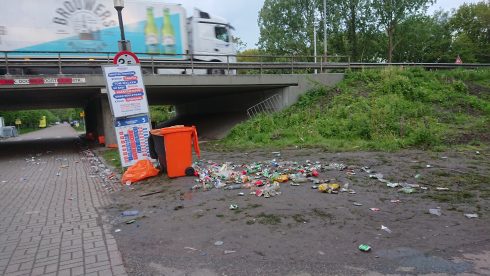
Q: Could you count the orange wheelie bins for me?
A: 1